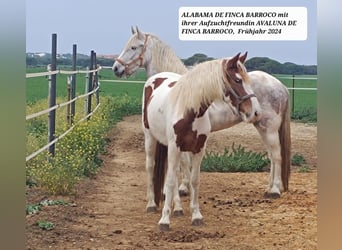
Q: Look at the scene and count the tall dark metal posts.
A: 4